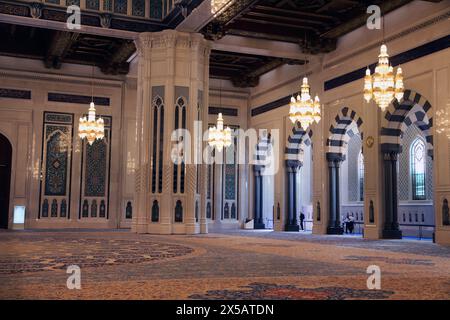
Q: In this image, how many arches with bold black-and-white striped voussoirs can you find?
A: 4